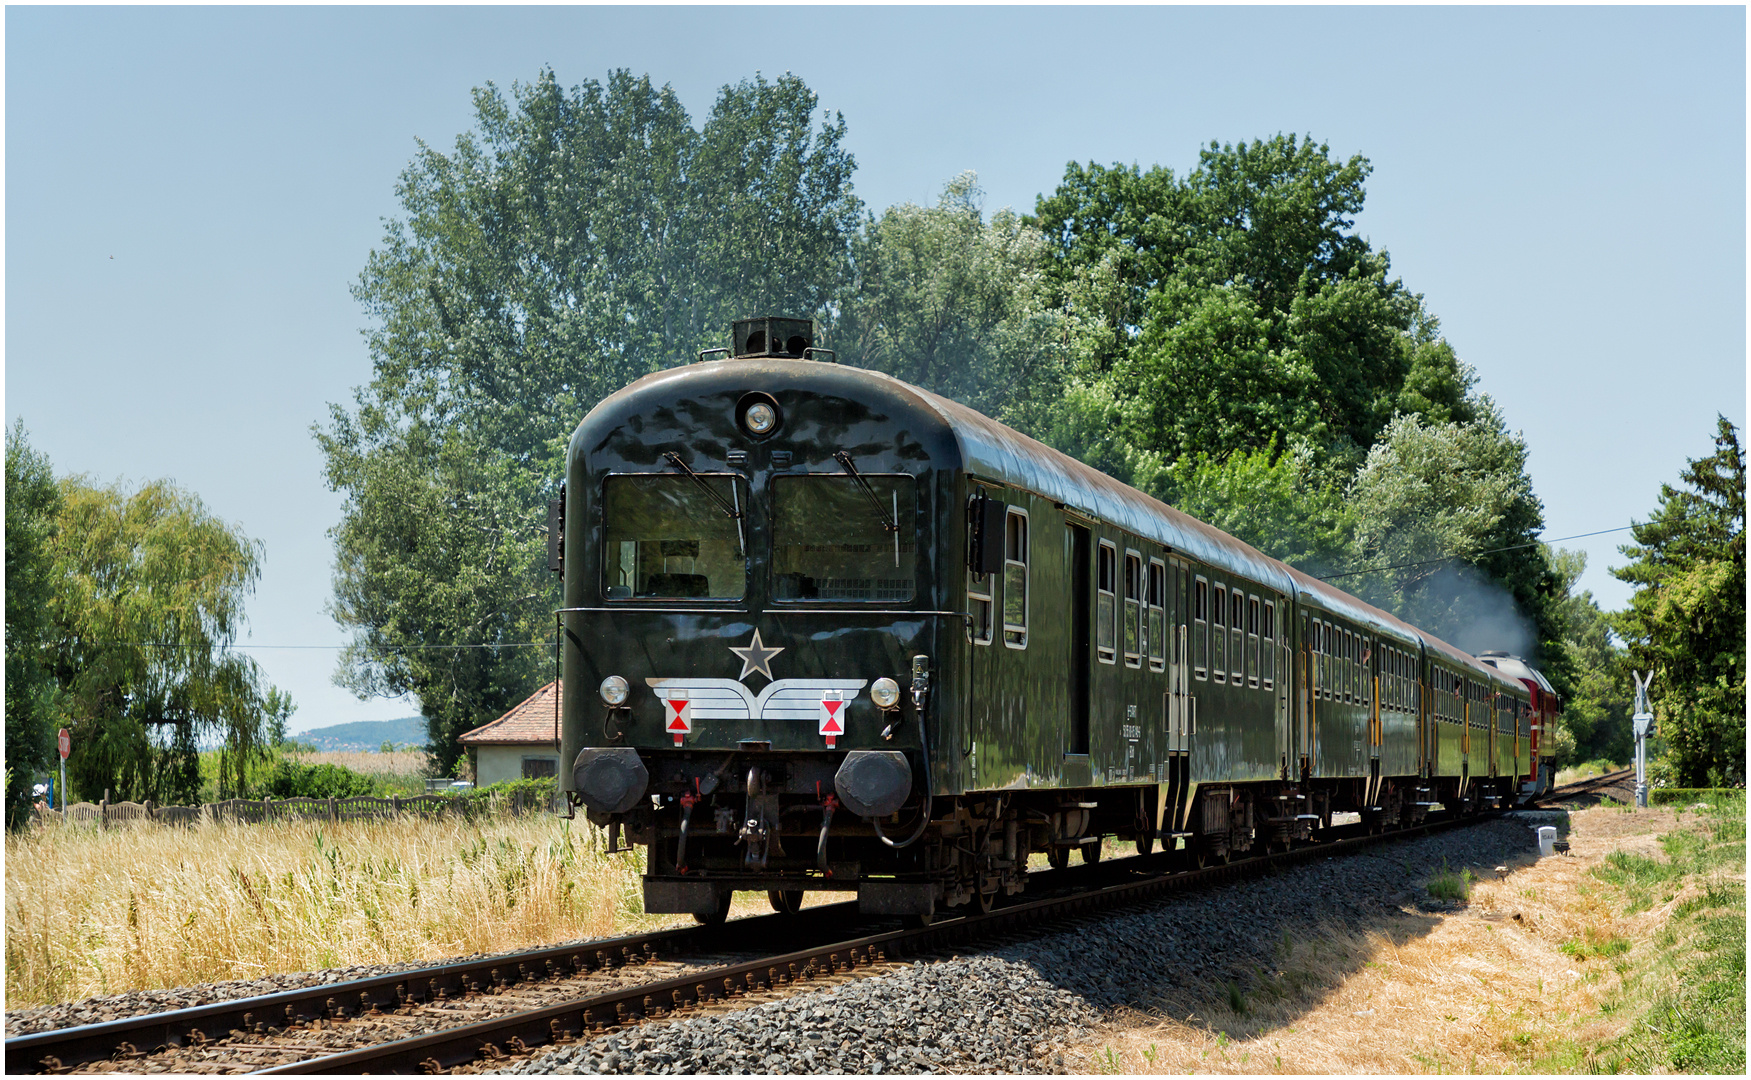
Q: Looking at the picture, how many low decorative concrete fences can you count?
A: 1